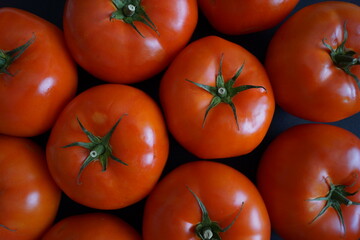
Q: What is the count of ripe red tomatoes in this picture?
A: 10